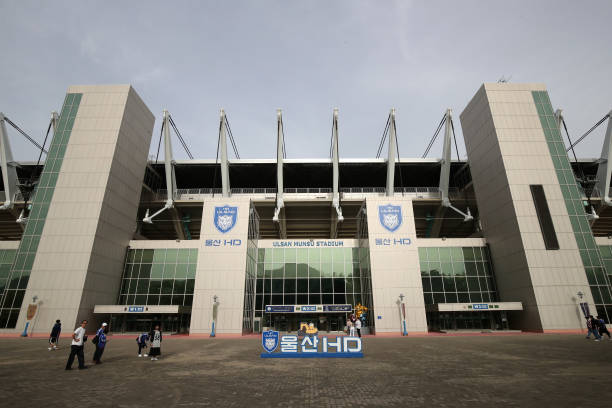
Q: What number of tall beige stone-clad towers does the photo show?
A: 2